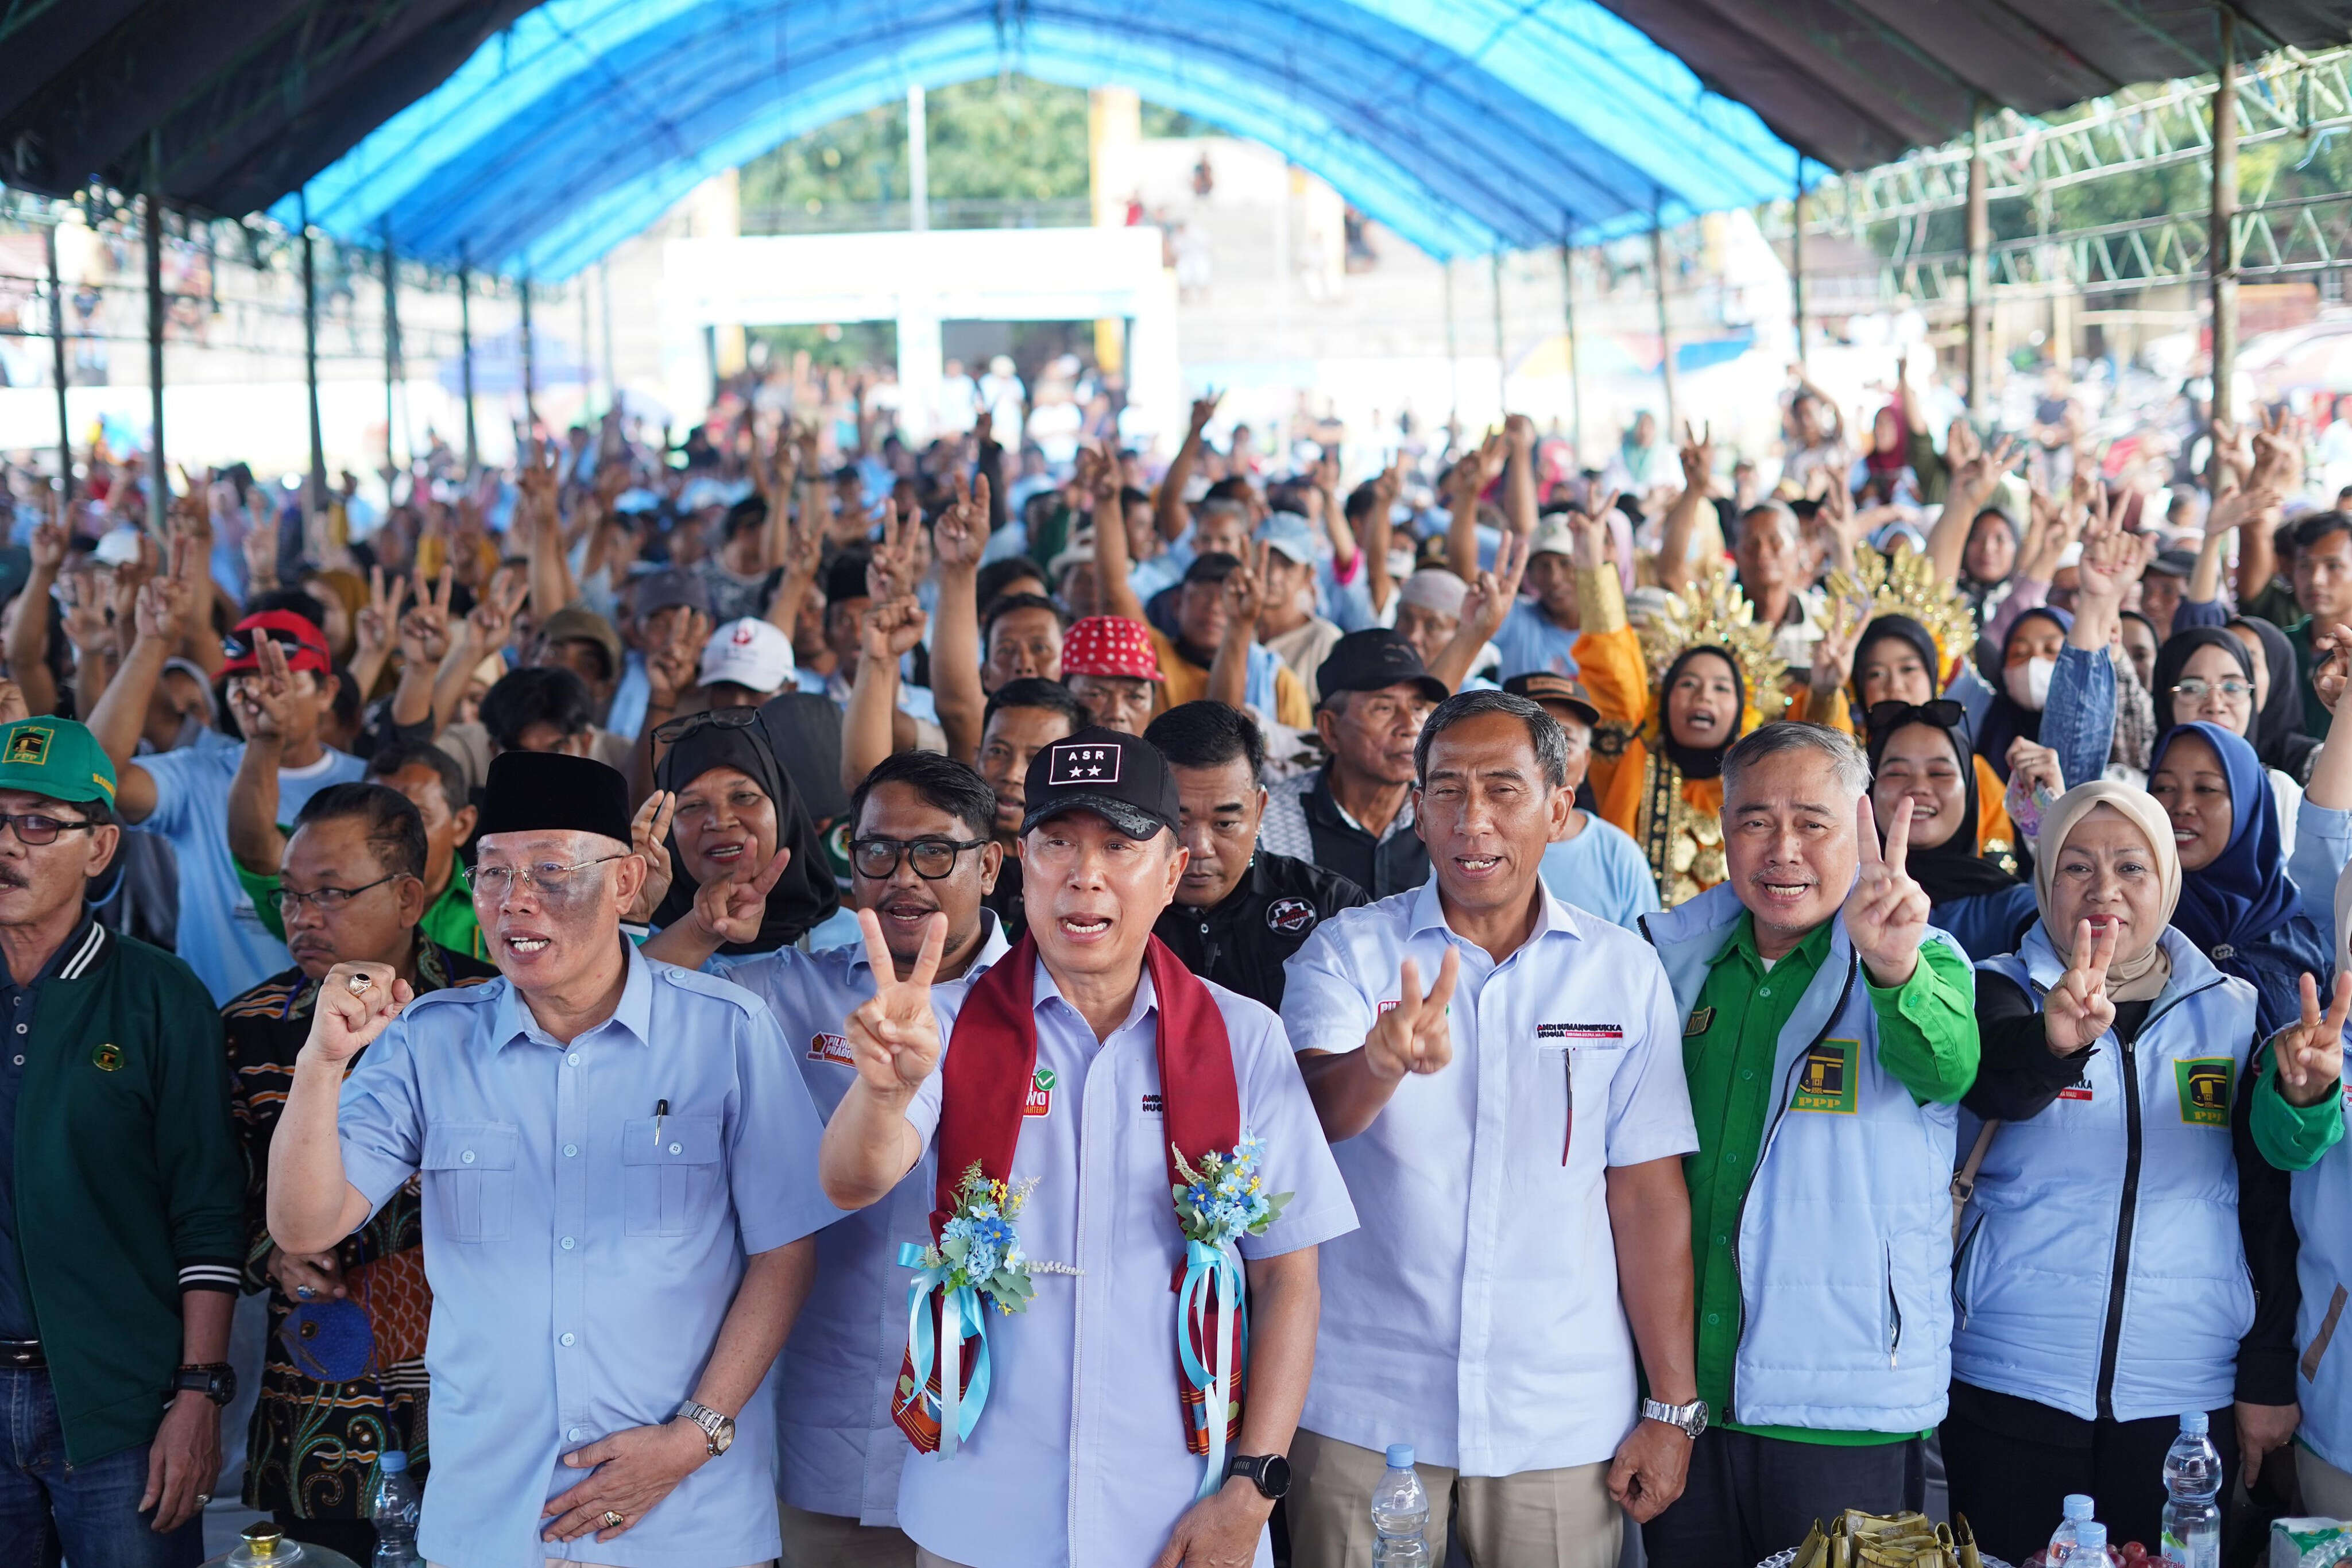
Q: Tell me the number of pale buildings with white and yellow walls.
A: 1